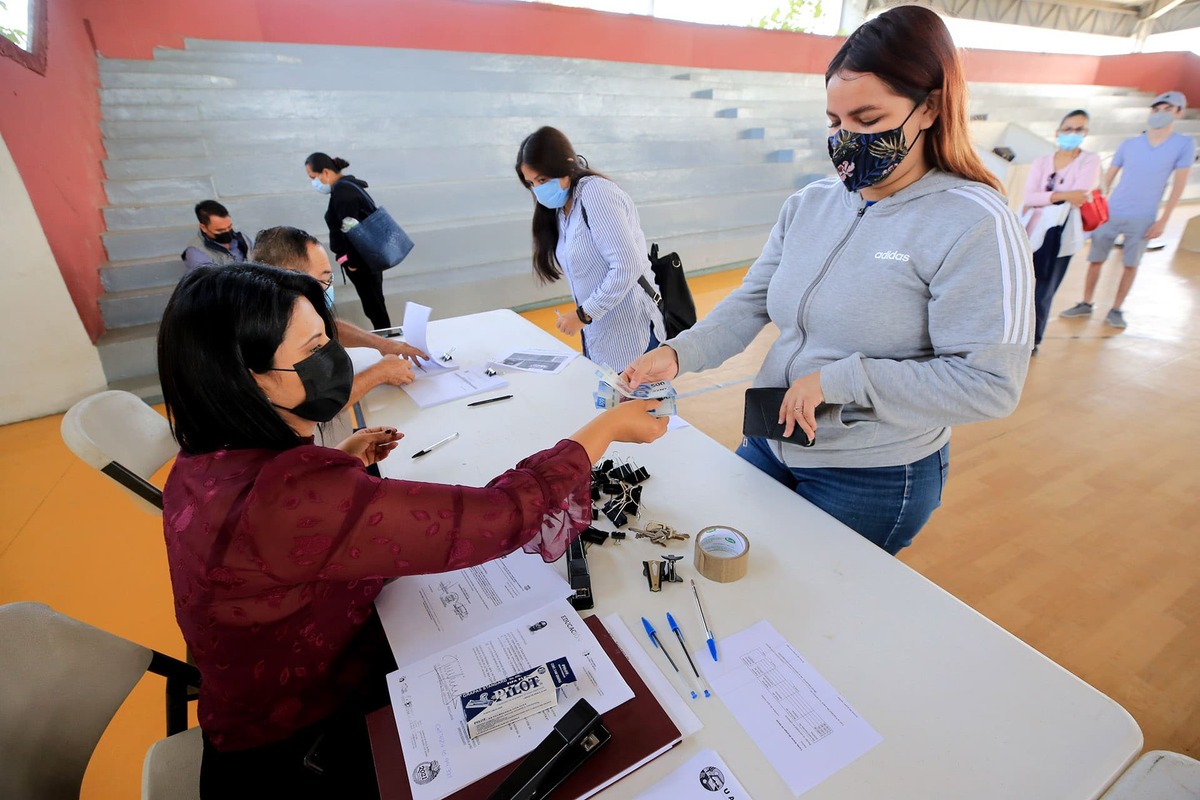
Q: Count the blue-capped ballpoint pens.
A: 3